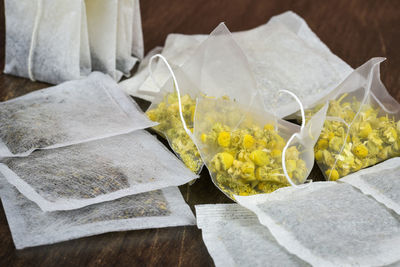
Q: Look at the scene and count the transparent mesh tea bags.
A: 3